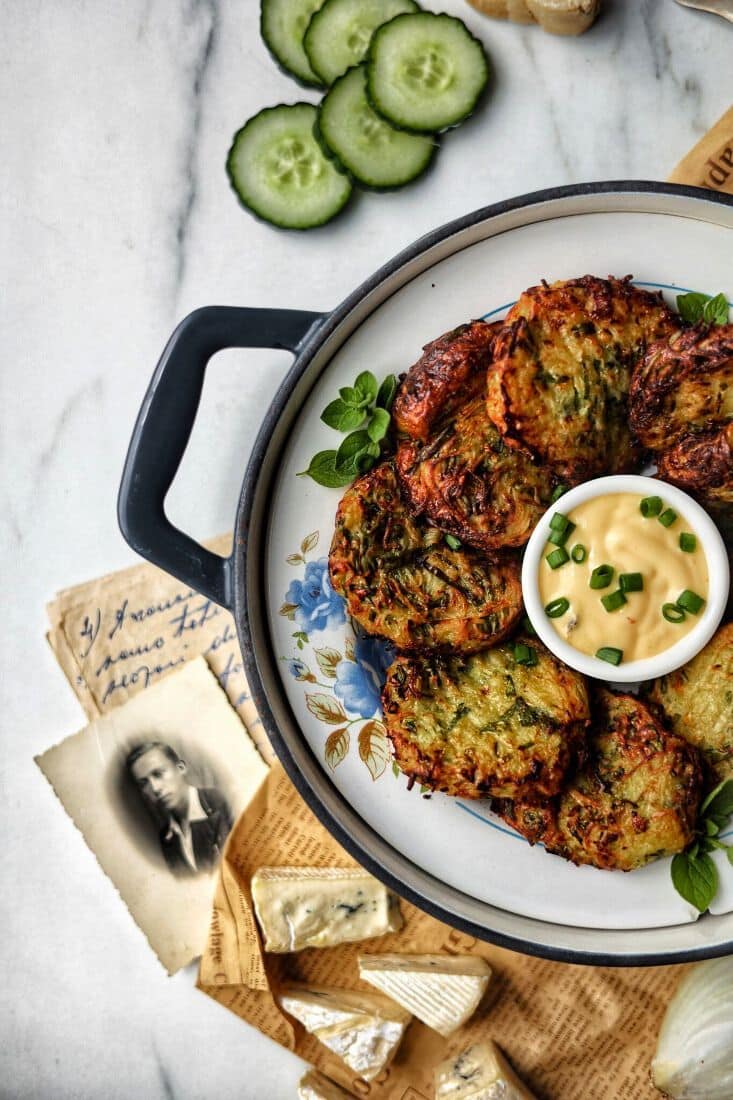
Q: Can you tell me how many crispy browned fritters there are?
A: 9